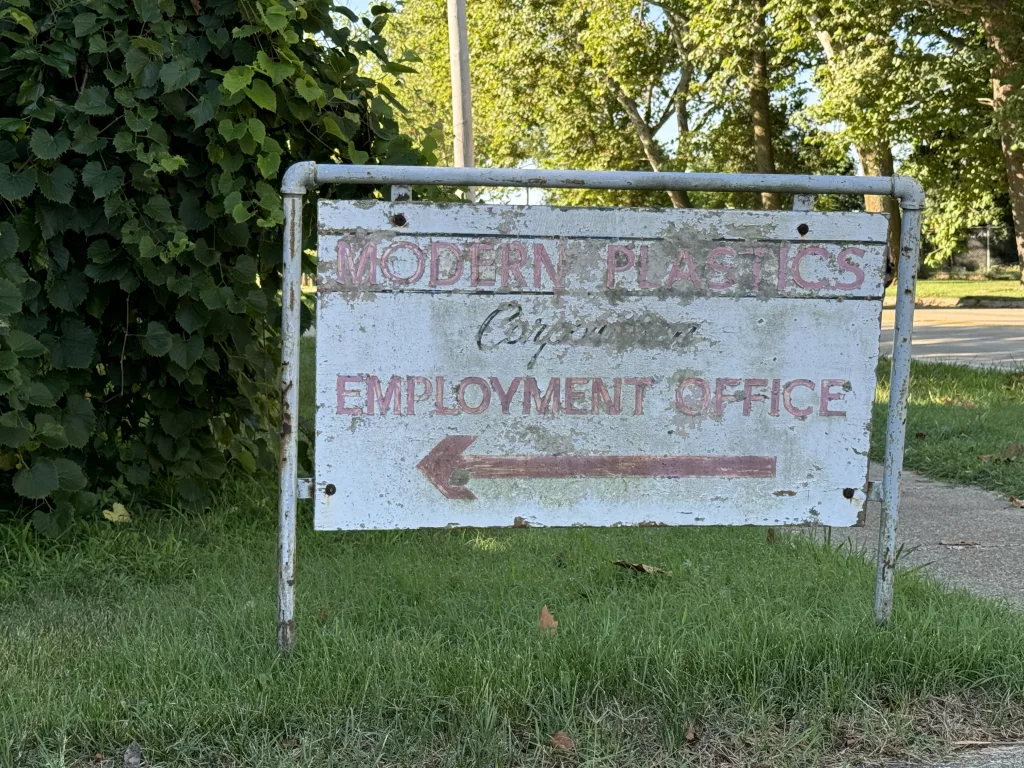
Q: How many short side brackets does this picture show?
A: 2